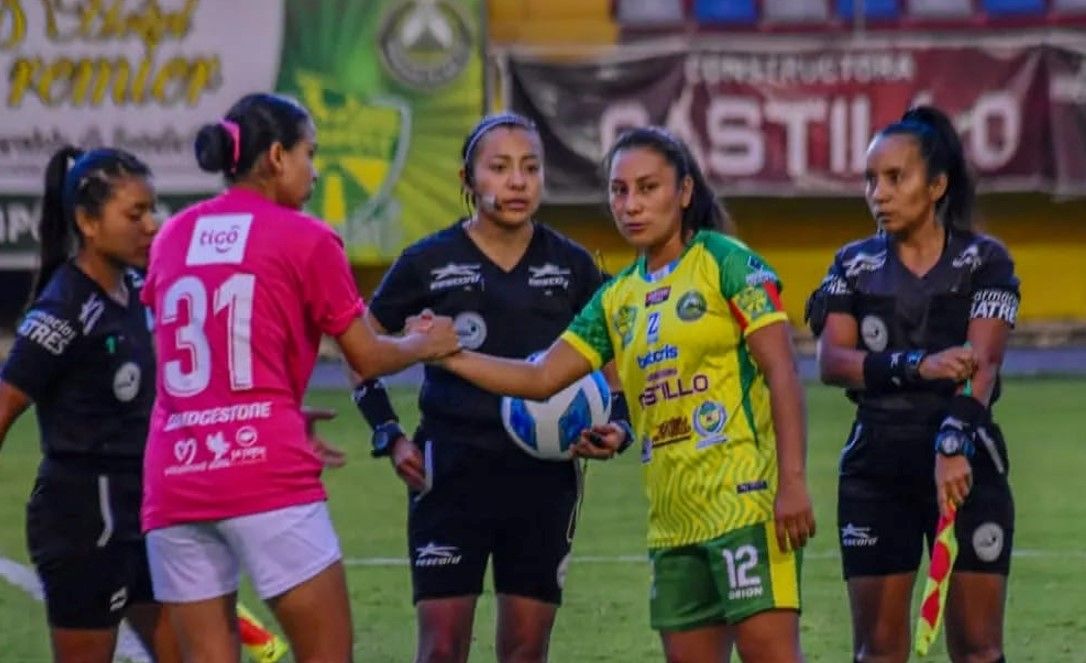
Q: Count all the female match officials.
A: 3